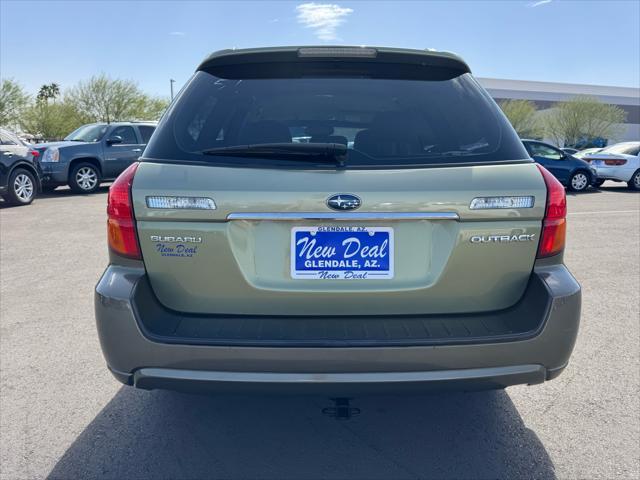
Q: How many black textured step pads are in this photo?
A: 1